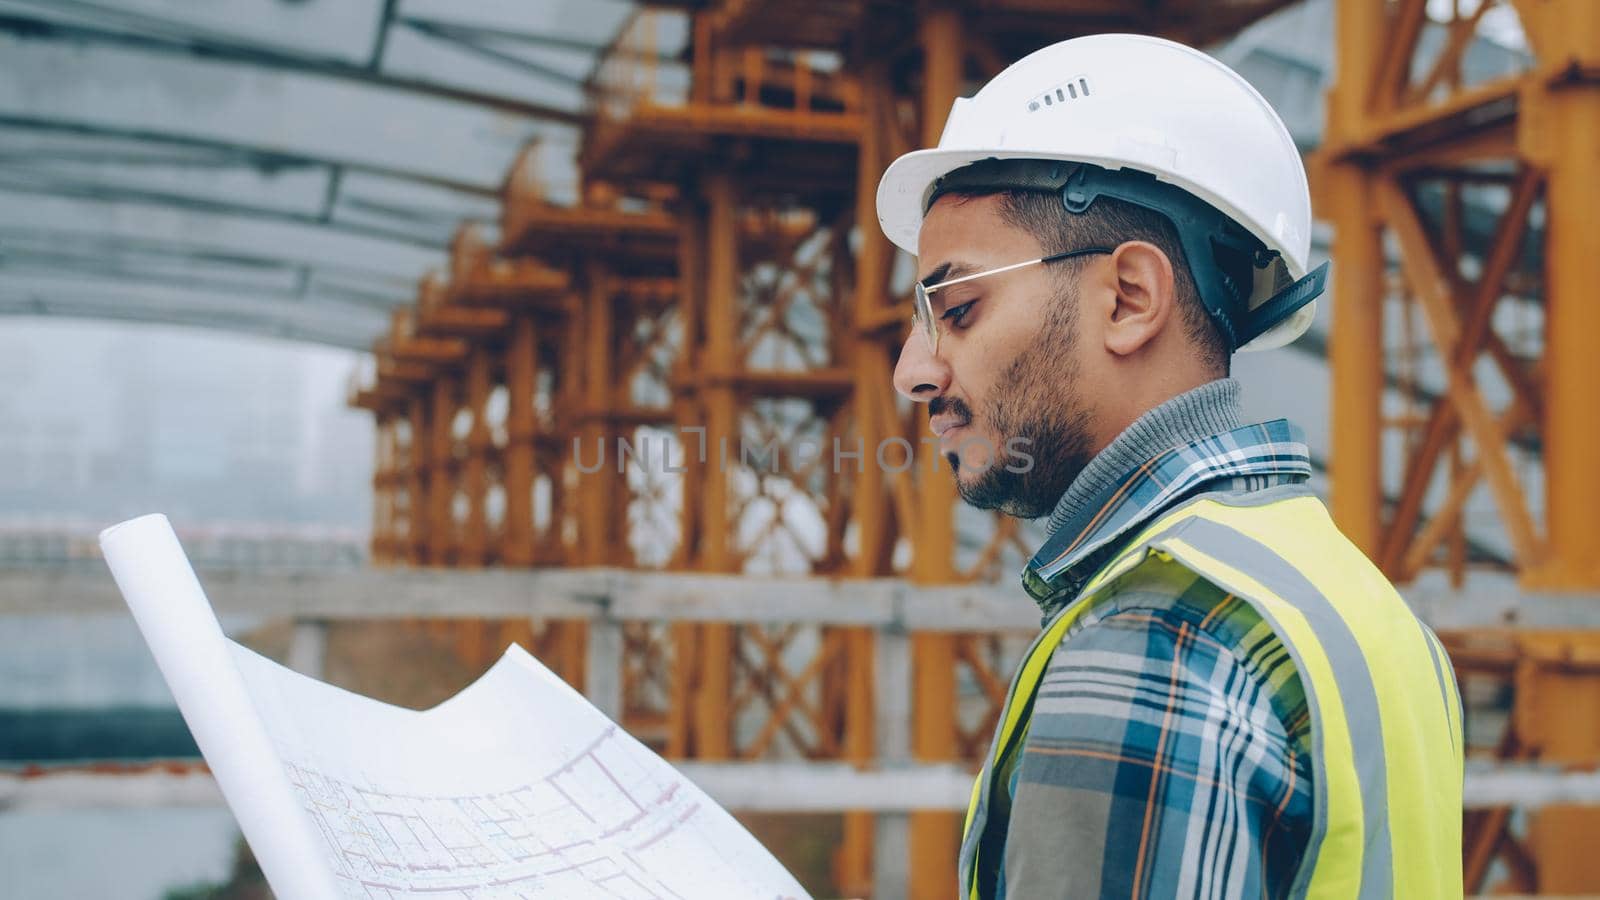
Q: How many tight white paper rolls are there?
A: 1